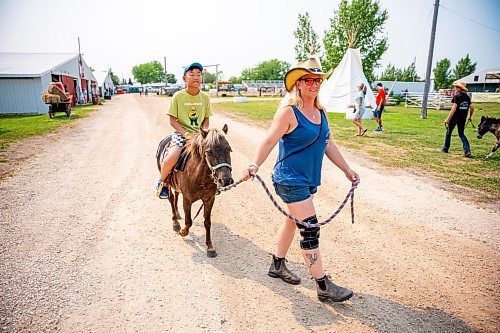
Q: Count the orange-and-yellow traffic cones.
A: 0